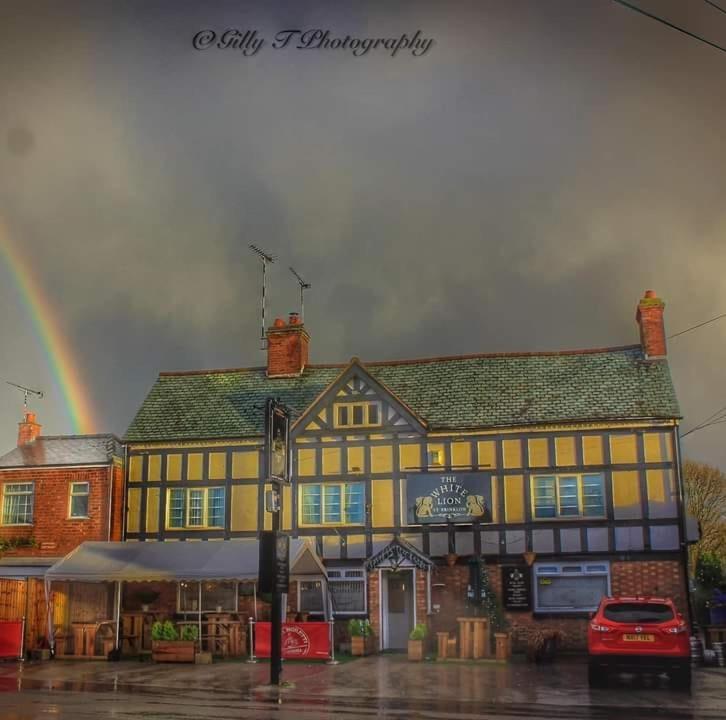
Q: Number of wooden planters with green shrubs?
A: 3